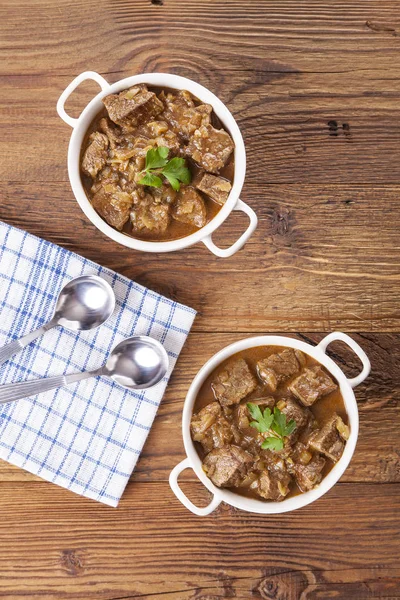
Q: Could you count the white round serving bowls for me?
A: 2